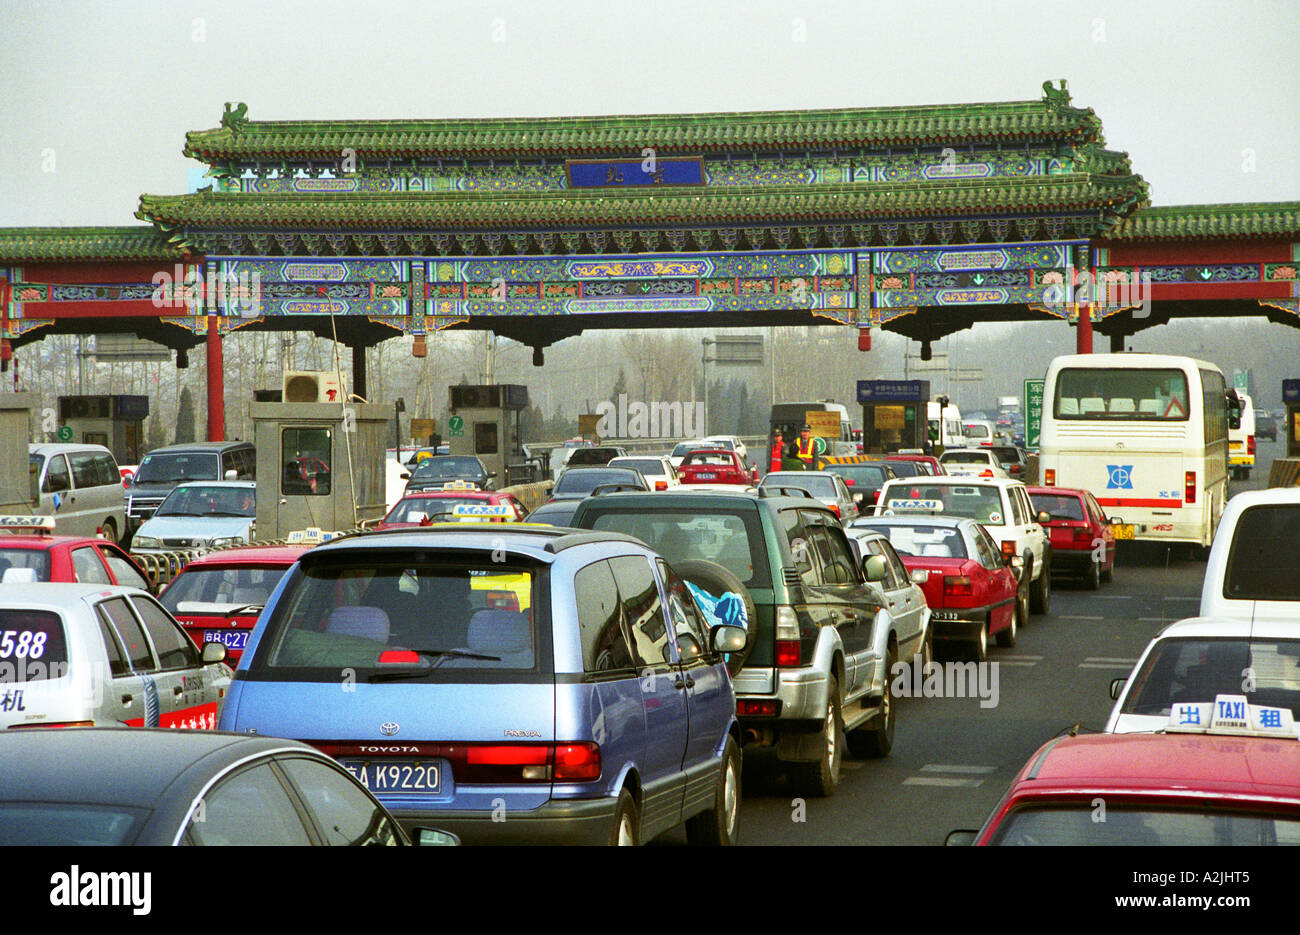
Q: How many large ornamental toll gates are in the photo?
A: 1